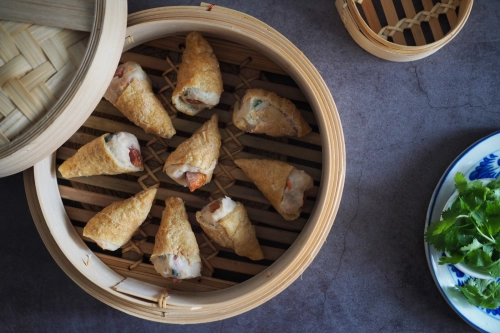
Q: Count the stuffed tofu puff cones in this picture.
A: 9